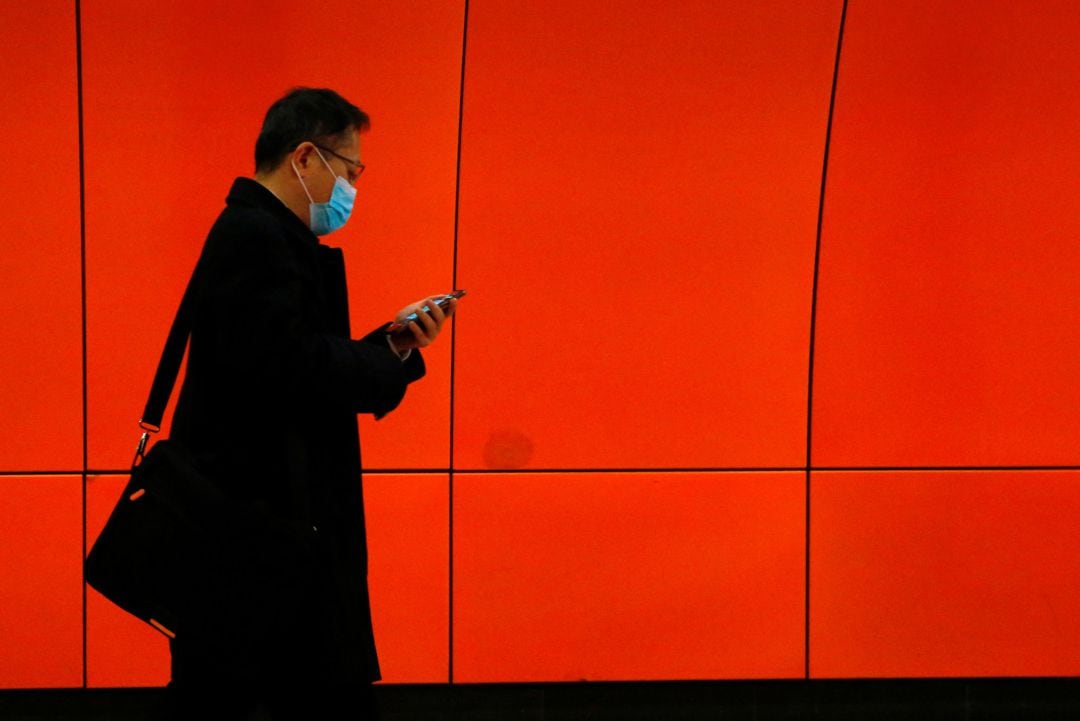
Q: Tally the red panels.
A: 8